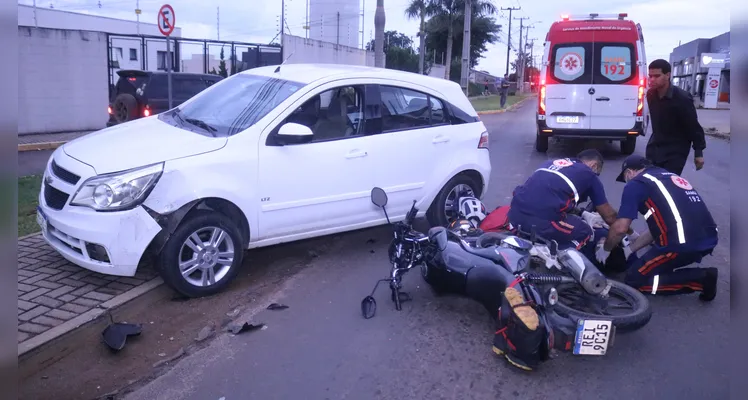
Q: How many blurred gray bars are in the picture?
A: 2